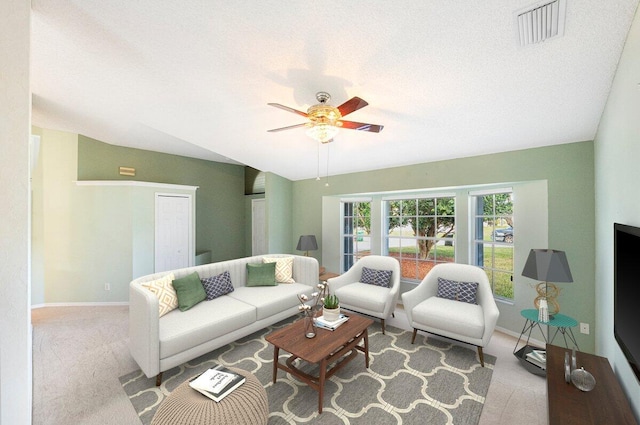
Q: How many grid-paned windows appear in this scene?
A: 3